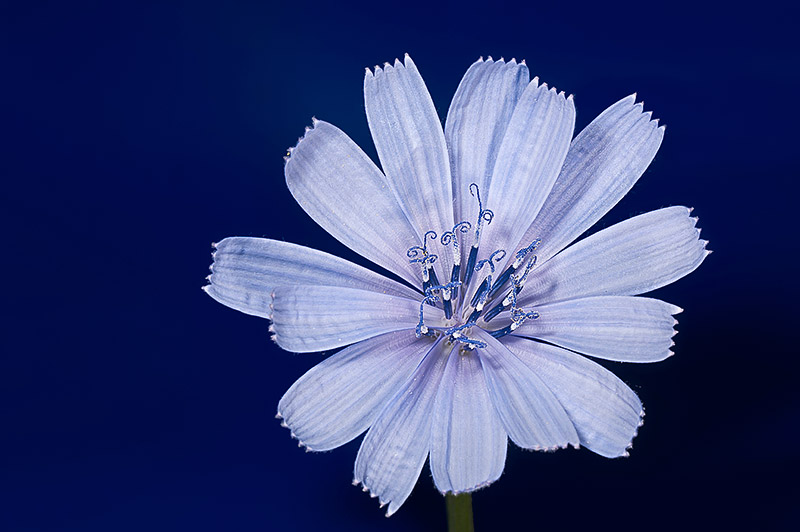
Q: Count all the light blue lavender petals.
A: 14